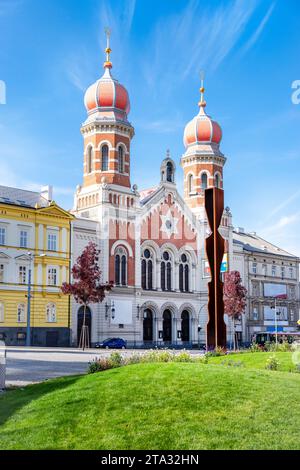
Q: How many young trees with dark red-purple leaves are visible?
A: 2